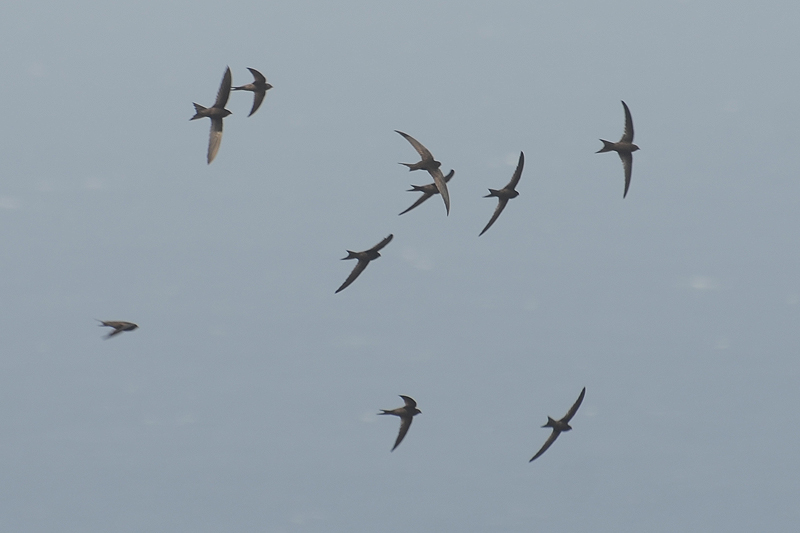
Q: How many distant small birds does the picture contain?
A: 10